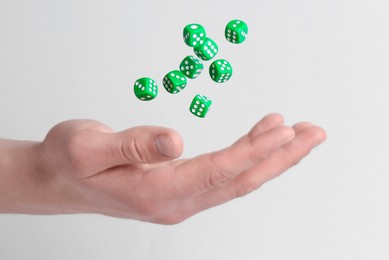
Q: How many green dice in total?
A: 8